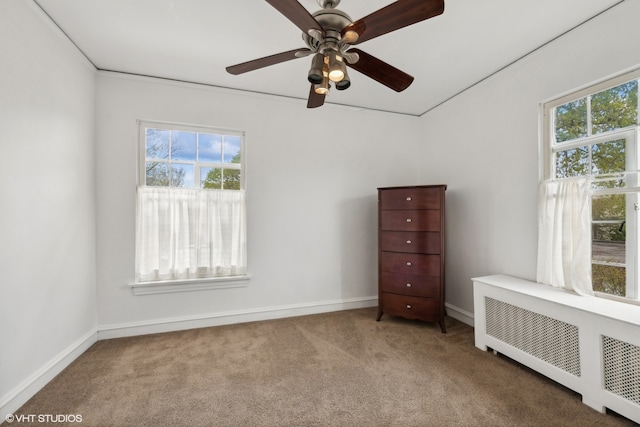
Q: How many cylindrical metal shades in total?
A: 4